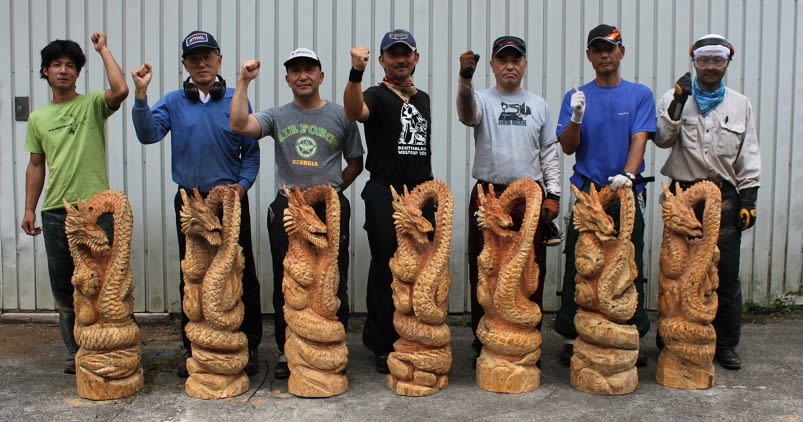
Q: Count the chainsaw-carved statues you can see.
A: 7